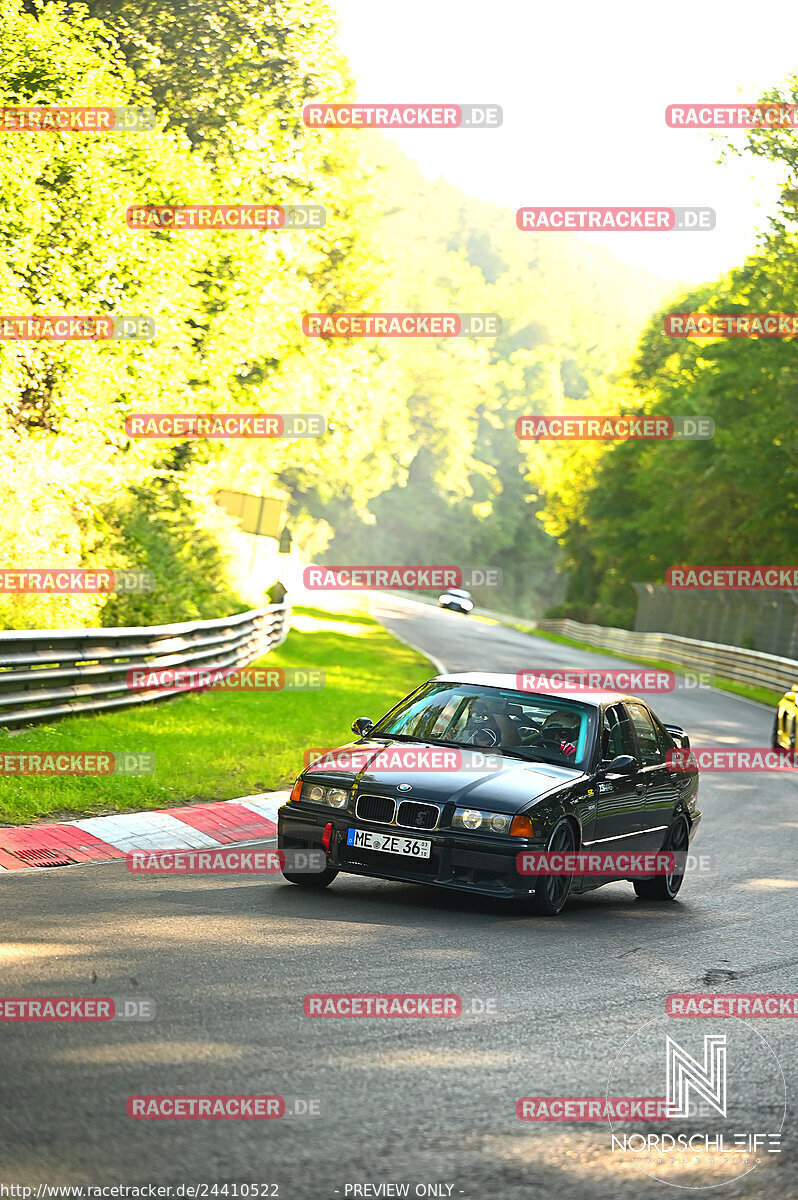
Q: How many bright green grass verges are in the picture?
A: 2